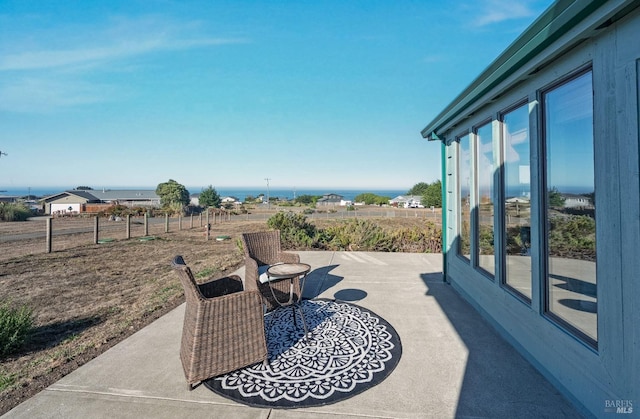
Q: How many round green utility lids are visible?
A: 3